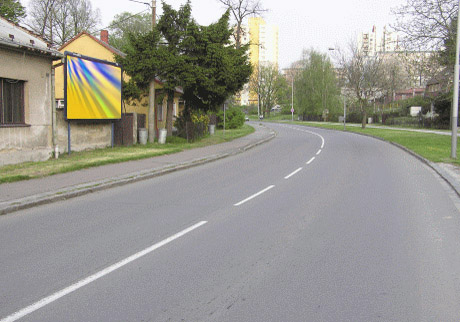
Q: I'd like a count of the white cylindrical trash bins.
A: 3